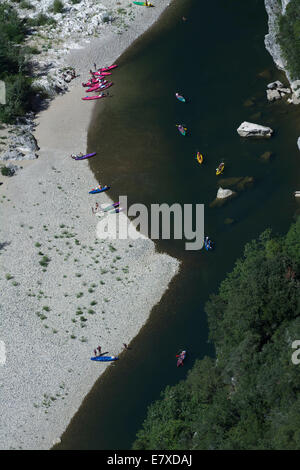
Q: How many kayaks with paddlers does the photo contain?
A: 6